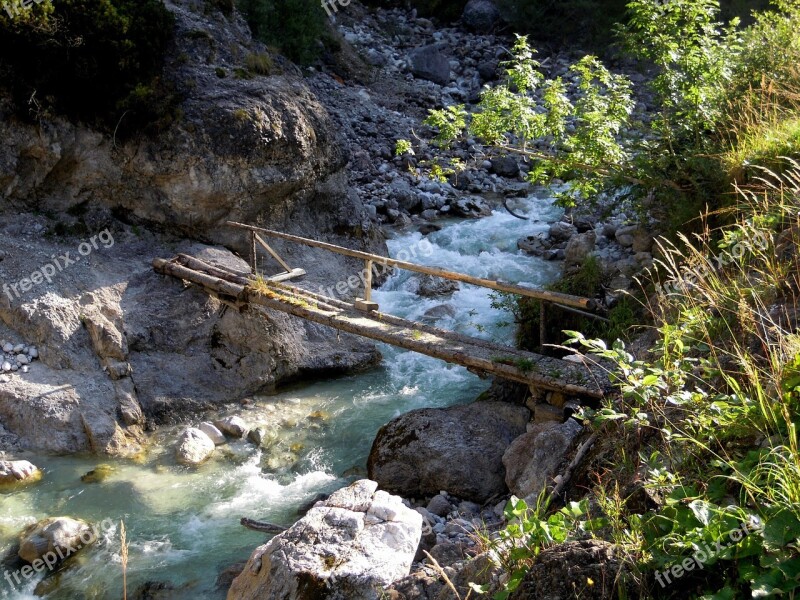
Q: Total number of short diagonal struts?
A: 1